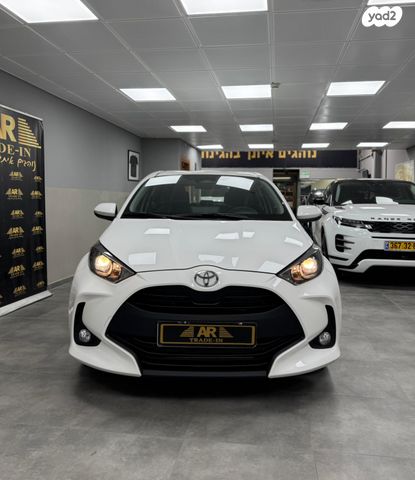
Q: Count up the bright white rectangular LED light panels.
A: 14